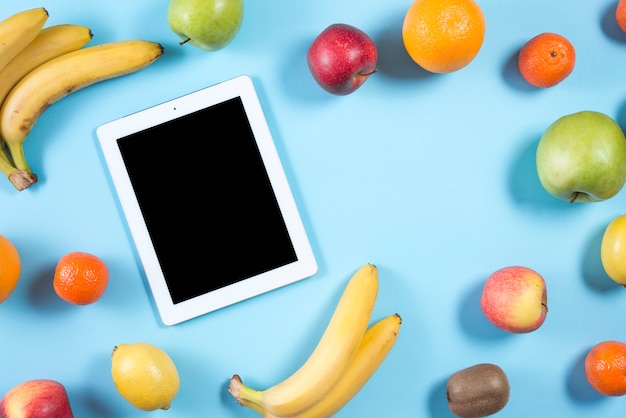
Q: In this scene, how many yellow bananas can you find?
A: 5